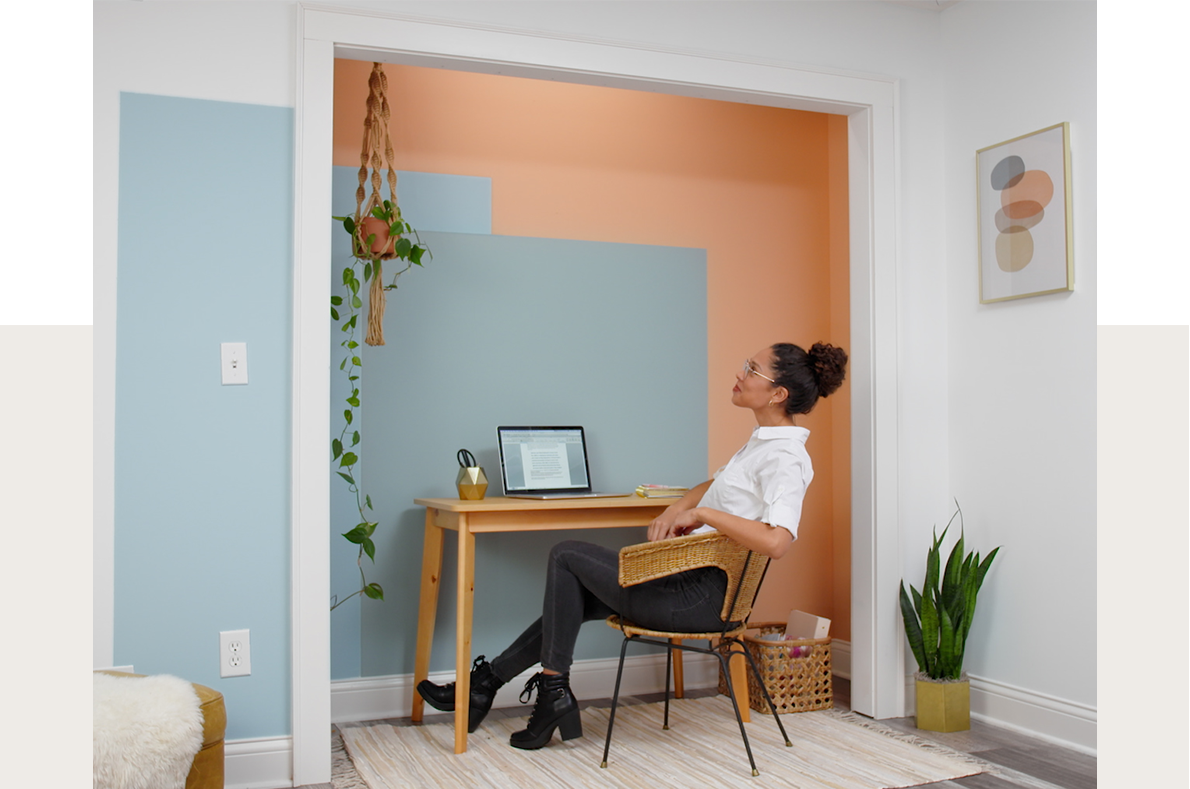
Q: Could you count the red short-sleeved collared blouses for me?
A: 0